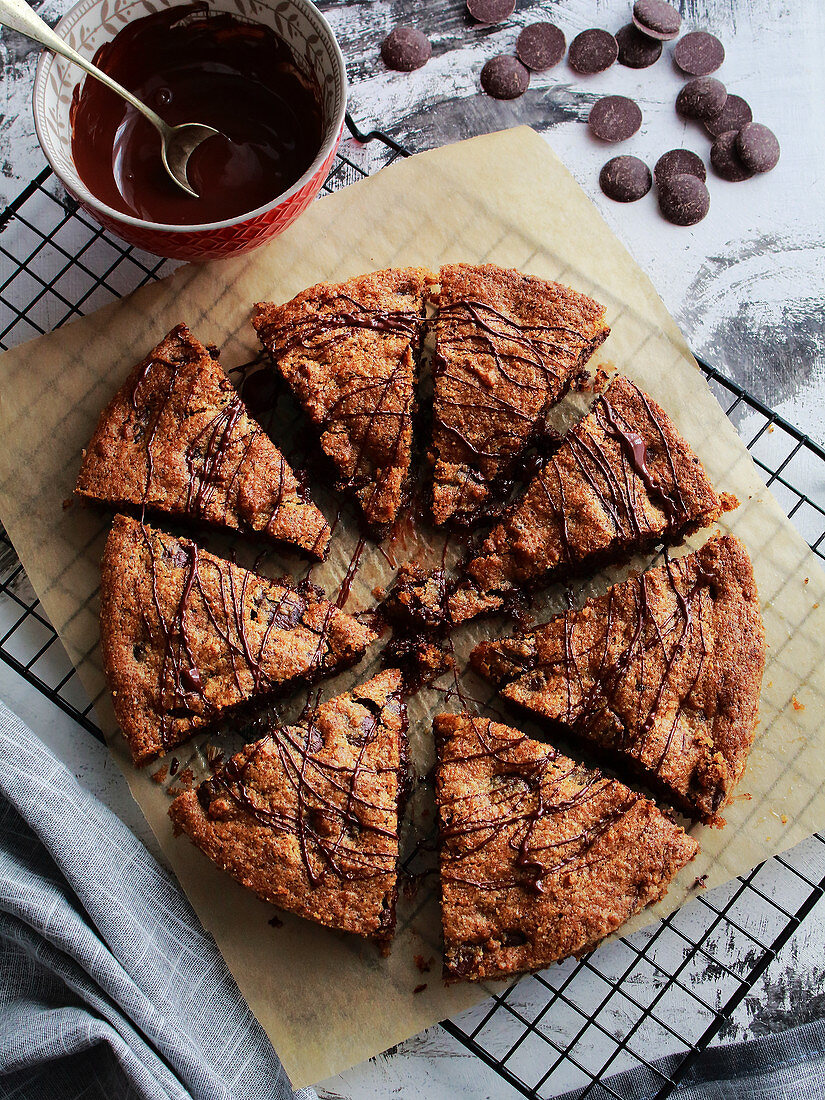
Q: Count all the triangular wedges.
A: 8